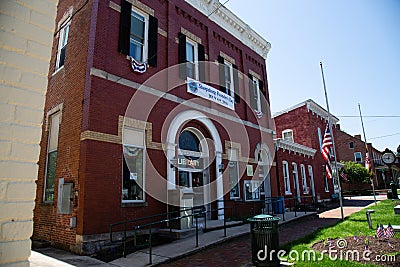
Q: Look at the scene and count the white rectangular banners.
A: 1